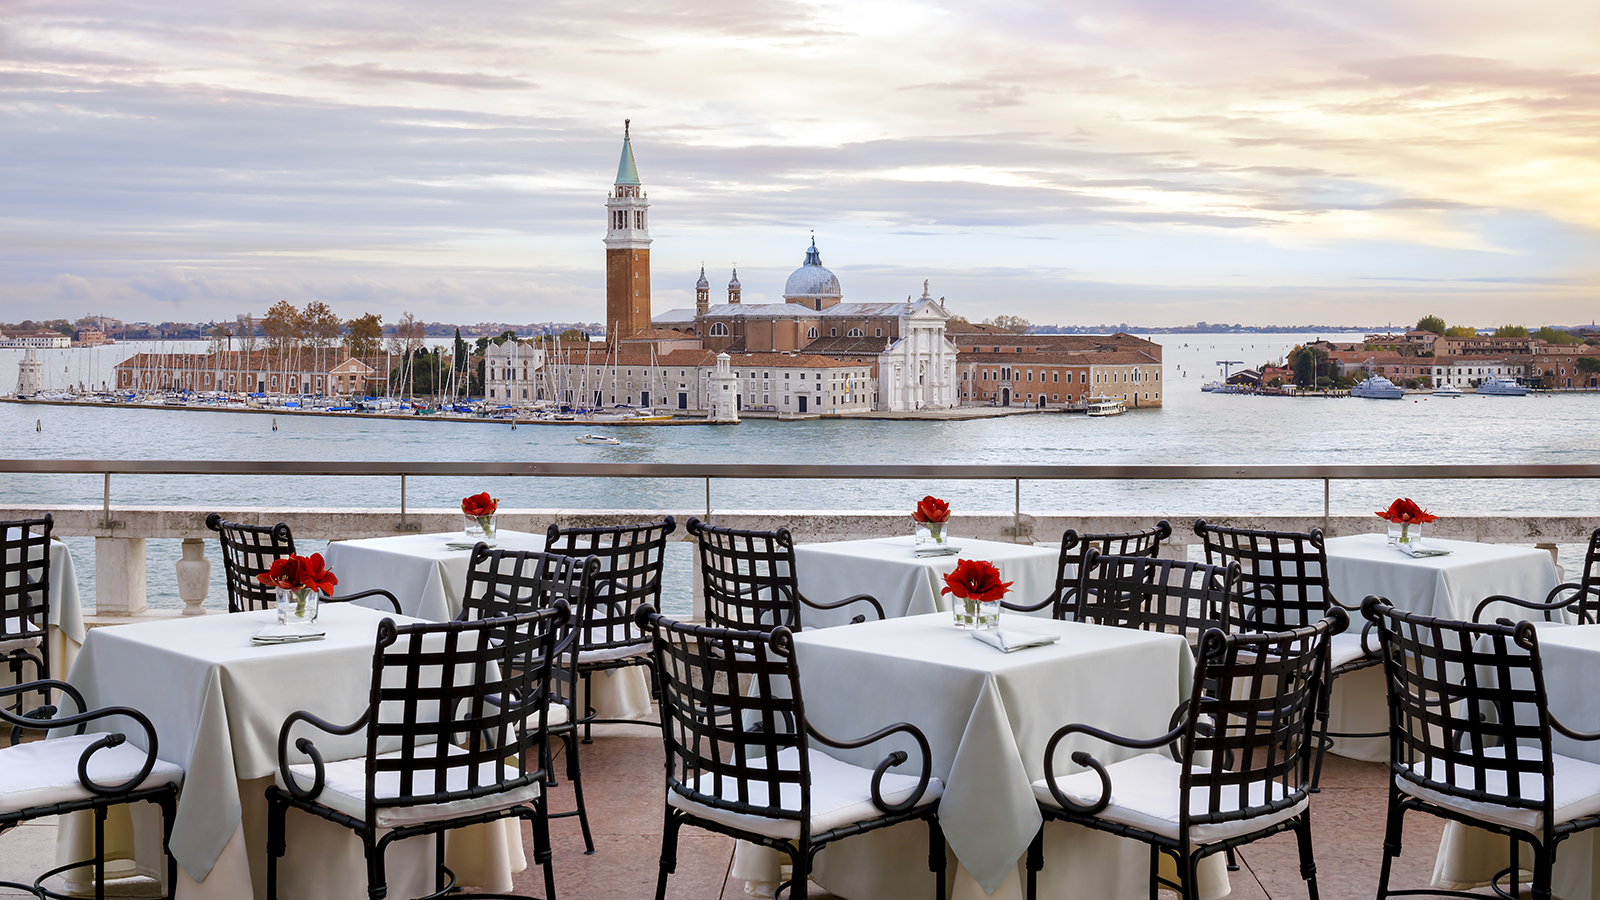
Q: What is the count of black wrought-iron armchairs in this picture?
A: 14